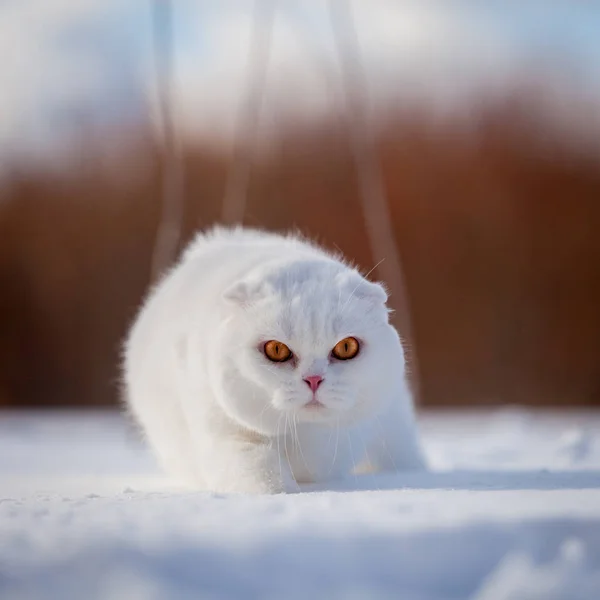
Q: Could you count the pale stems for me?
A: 3